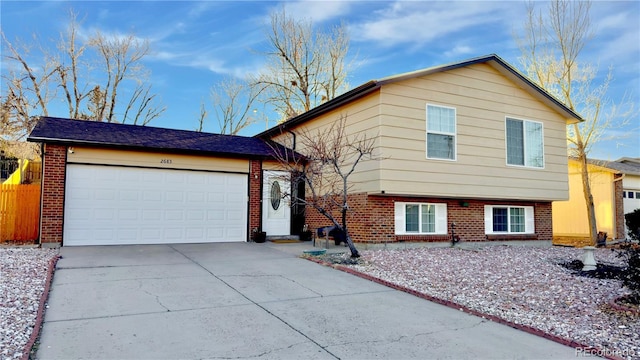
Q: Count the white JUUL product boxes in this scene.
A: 0